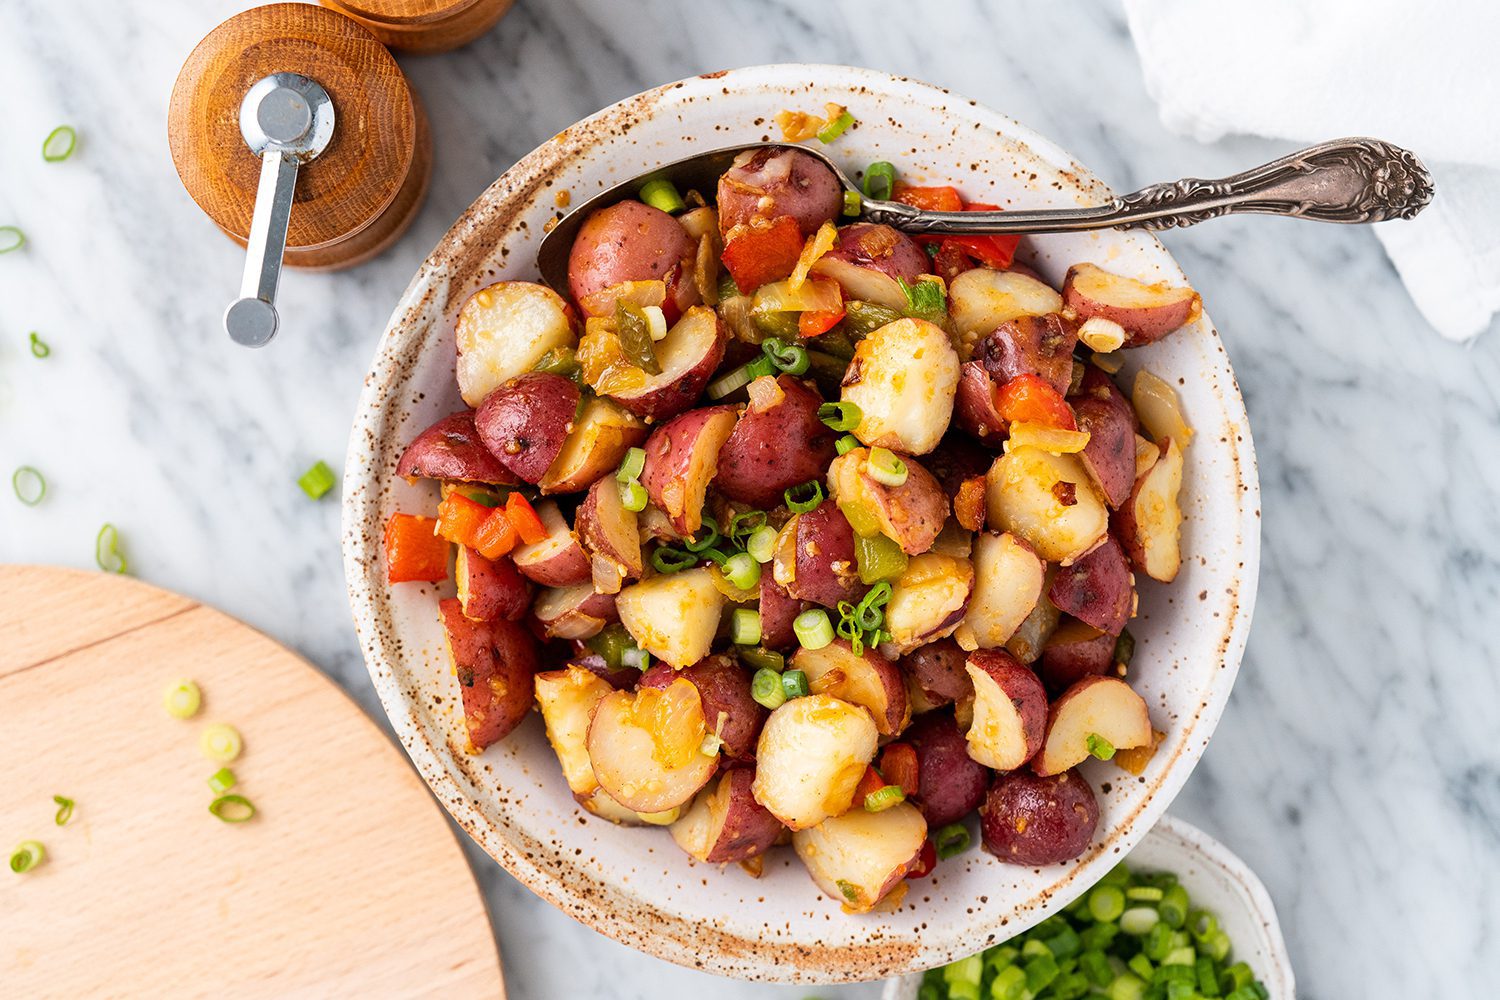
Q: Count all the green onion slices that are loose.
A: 12